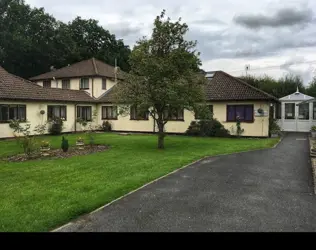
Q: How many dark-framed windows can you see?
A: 12